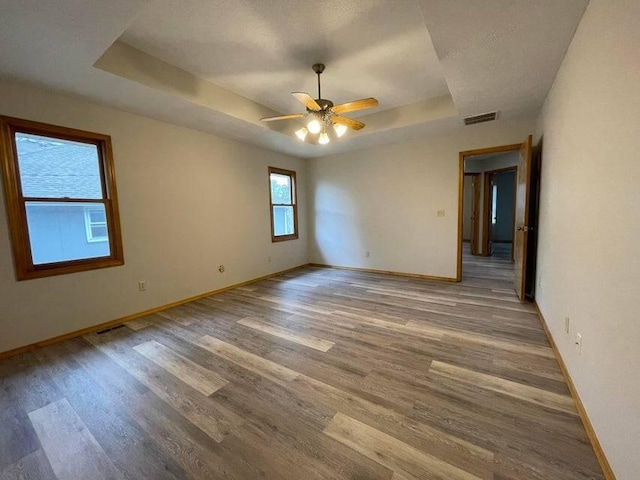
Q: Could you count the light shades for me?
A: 4